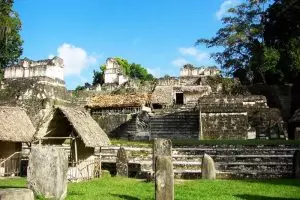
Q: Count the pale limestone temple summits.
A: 3